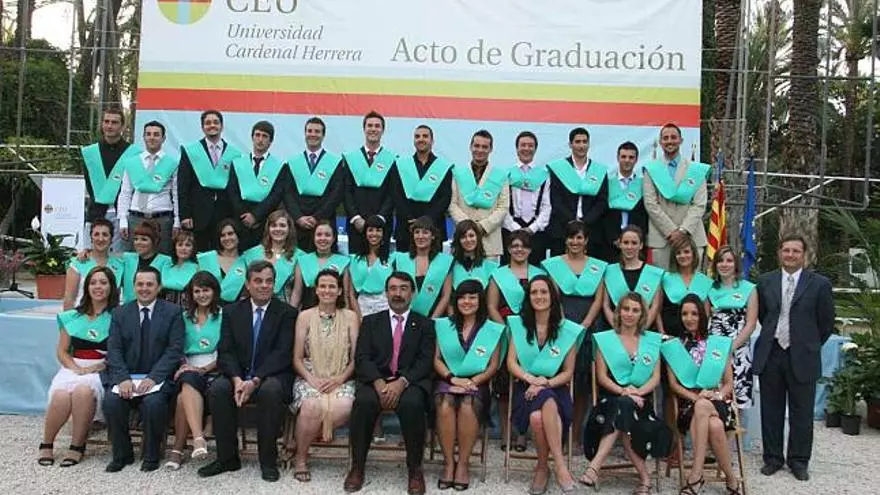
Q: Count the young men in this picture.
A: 12